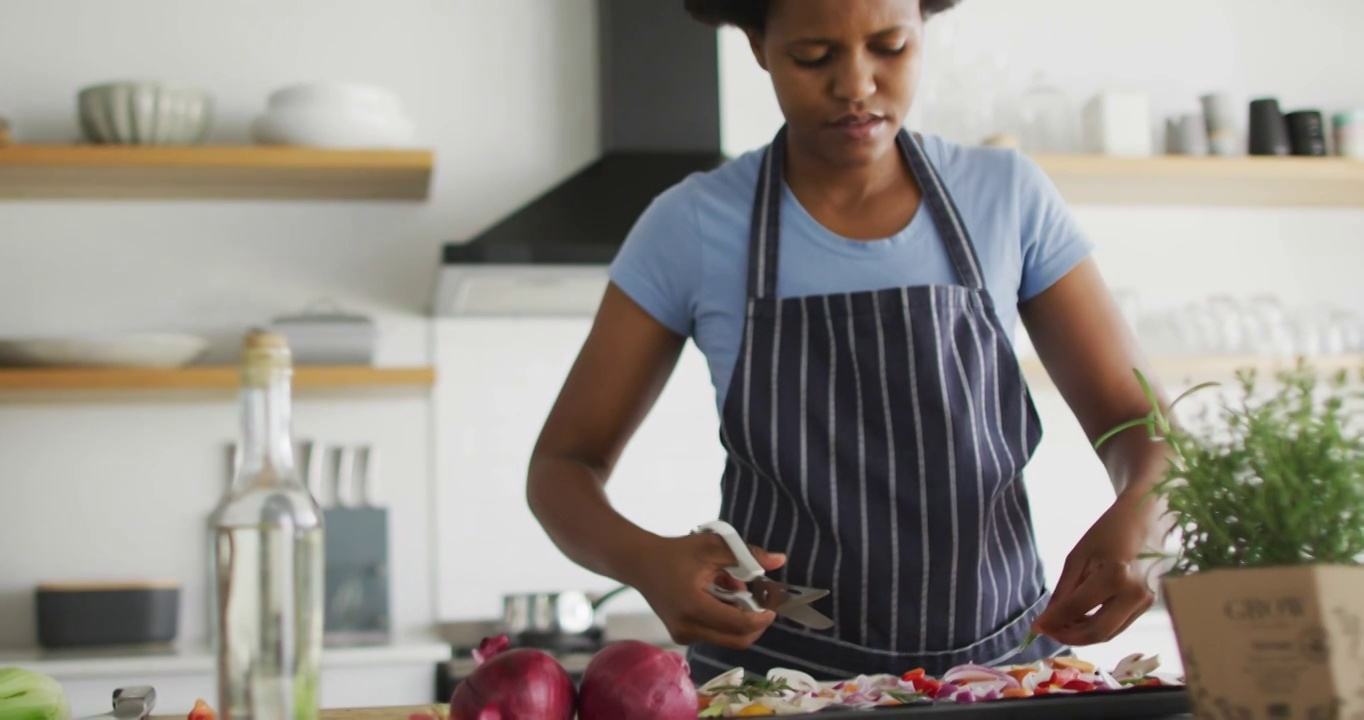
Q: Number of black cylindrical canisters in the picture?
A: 2